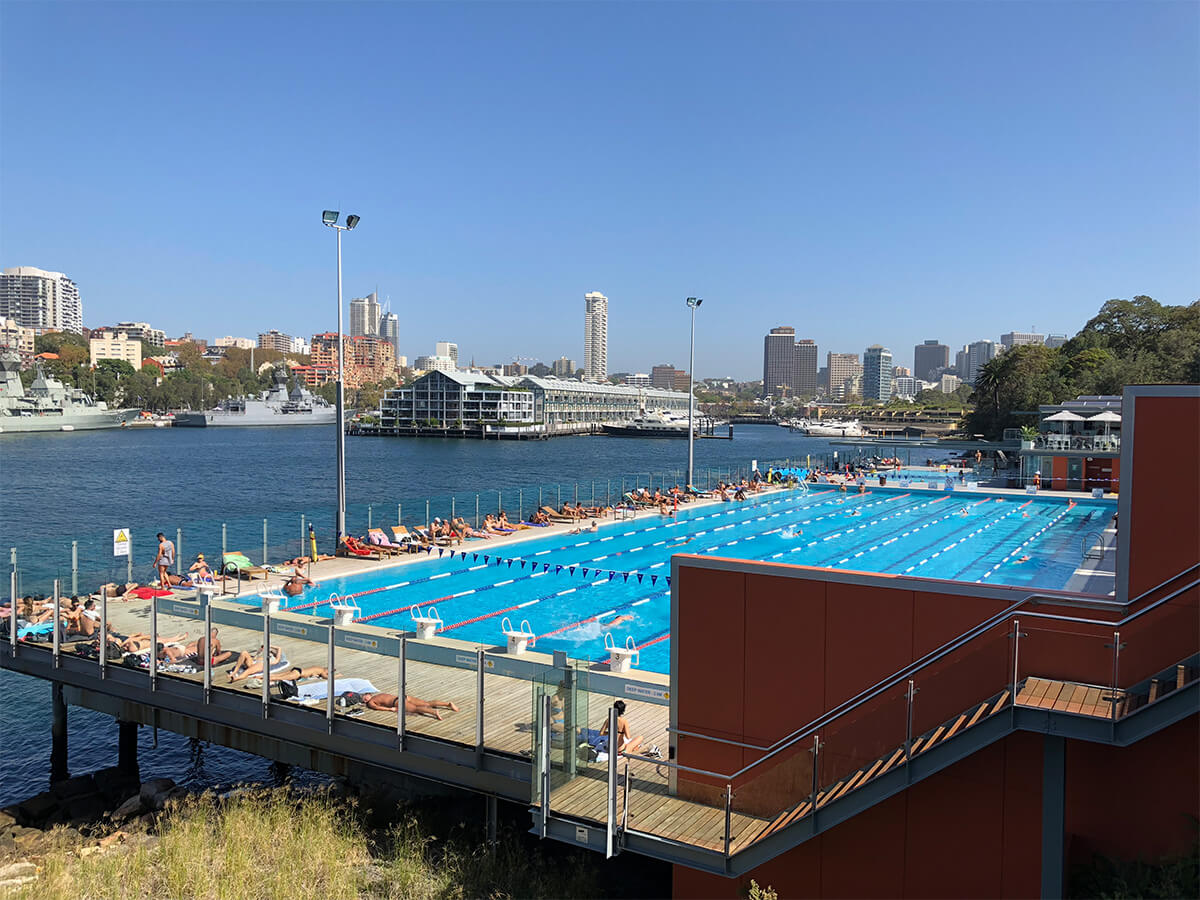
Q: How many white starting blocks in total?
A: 6